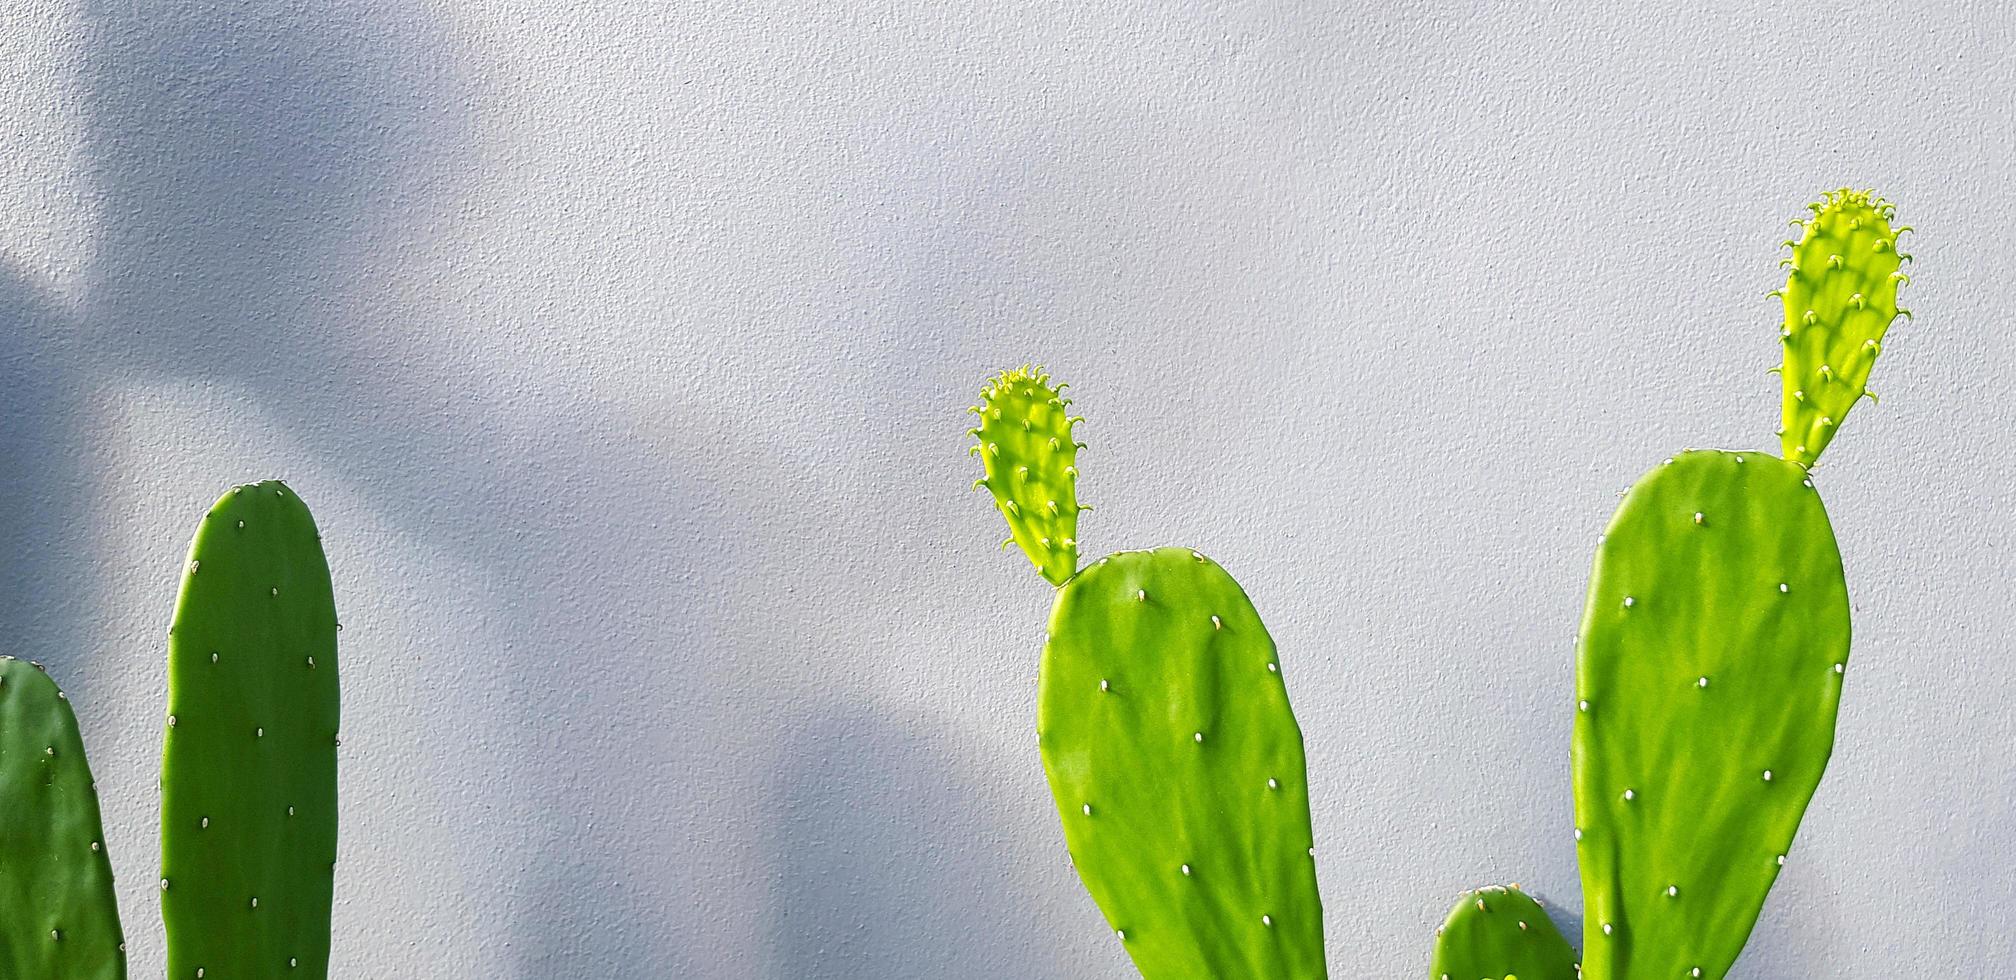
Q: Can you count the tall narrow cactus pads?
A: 2